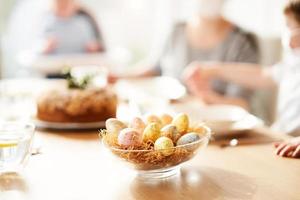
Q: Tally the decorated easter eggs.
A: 10